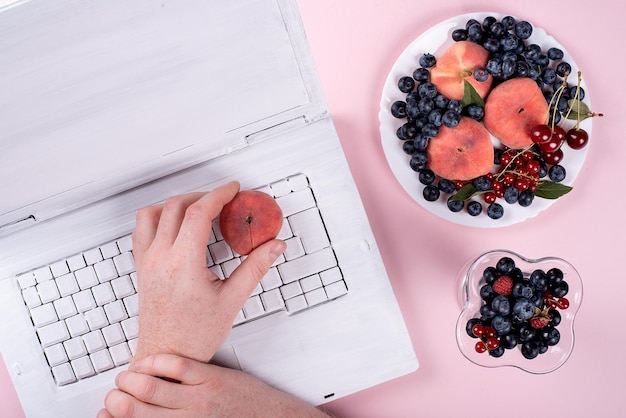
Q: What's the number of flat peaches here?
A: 4